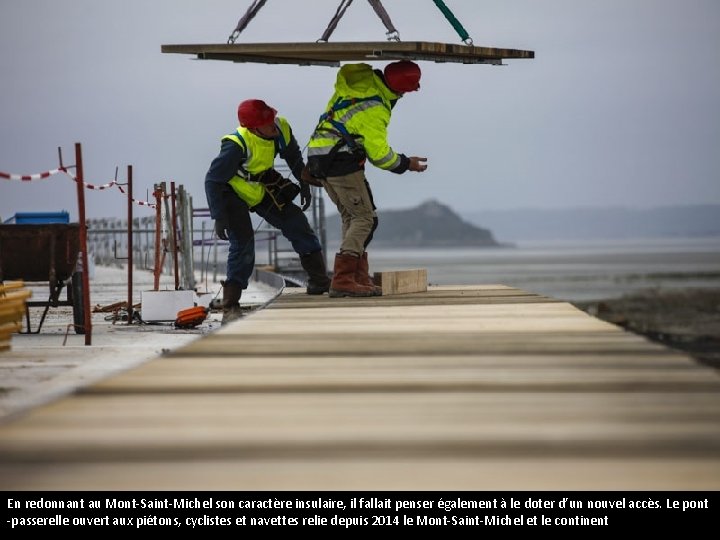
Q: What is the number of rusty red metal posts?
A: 4